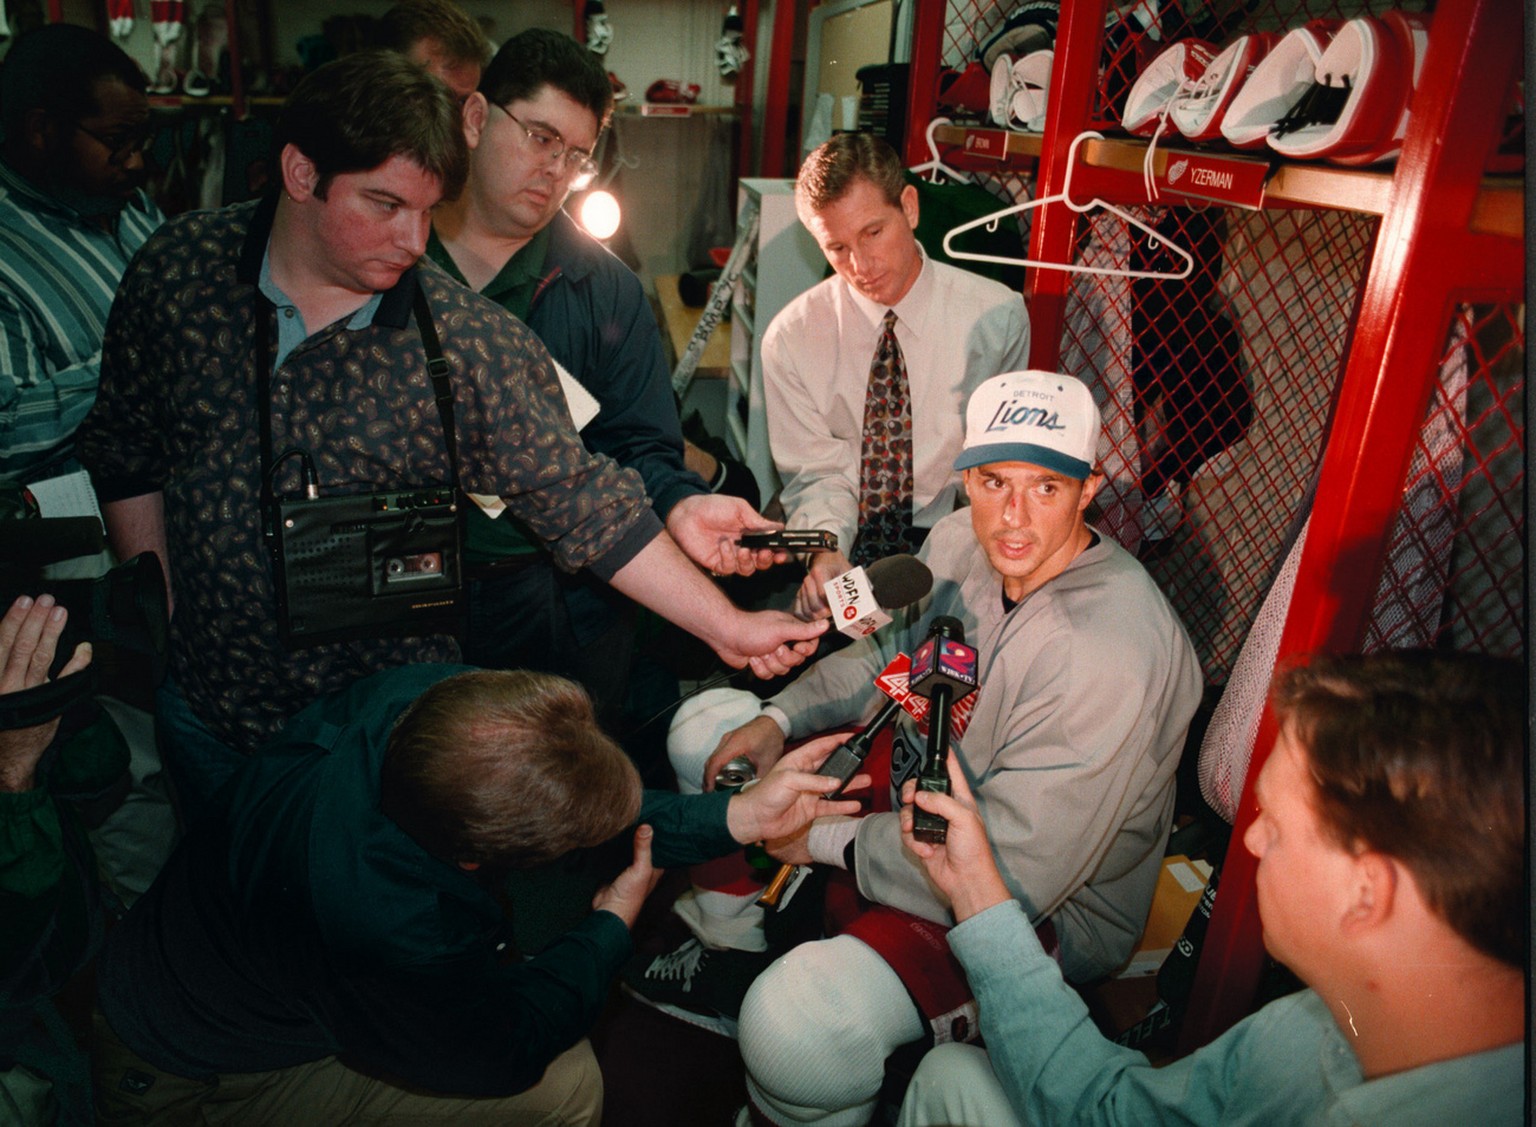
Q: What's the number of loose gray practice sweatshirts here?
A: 1